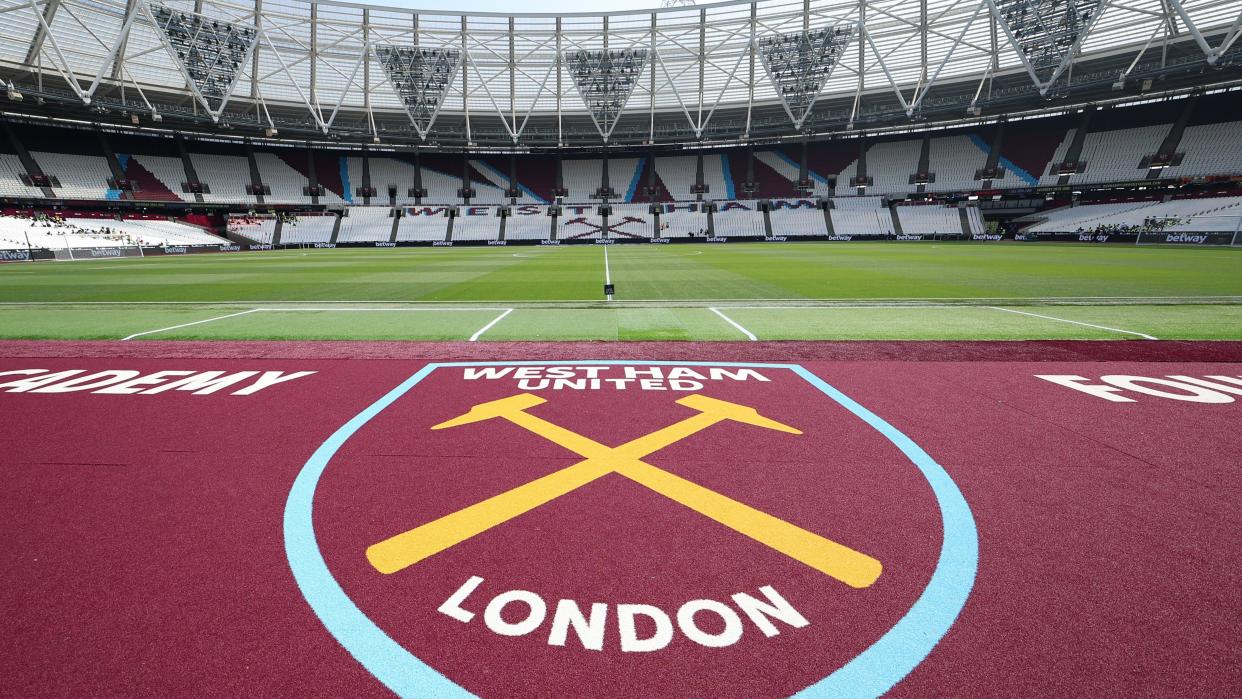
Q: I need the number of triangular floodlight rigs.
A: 5